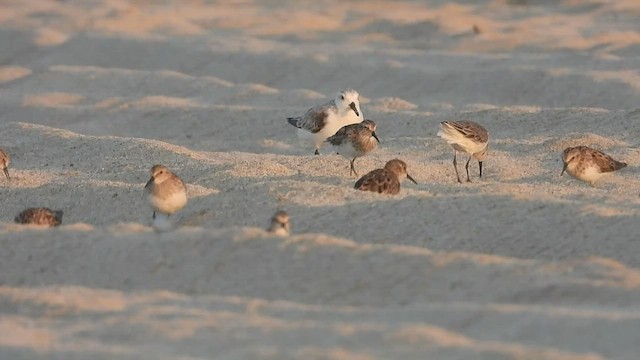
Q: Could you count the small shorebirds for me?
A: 9